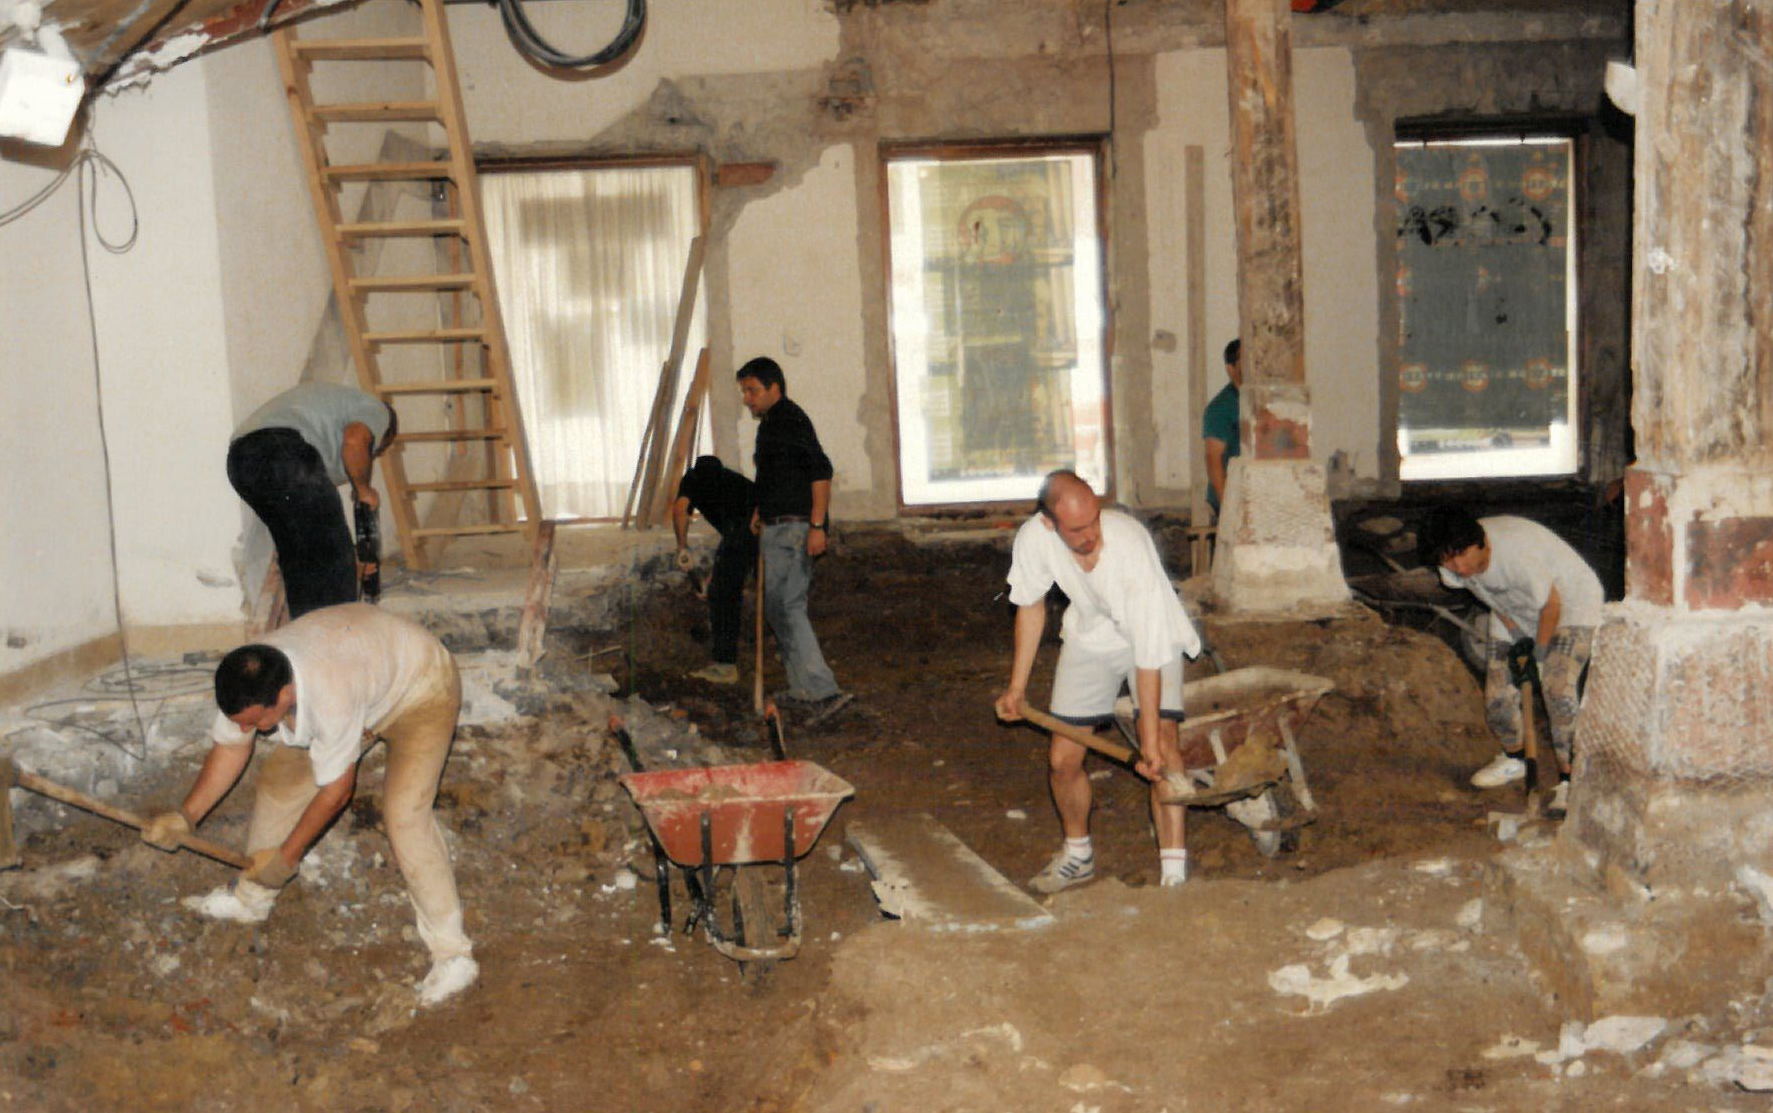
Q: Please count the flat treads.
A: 10